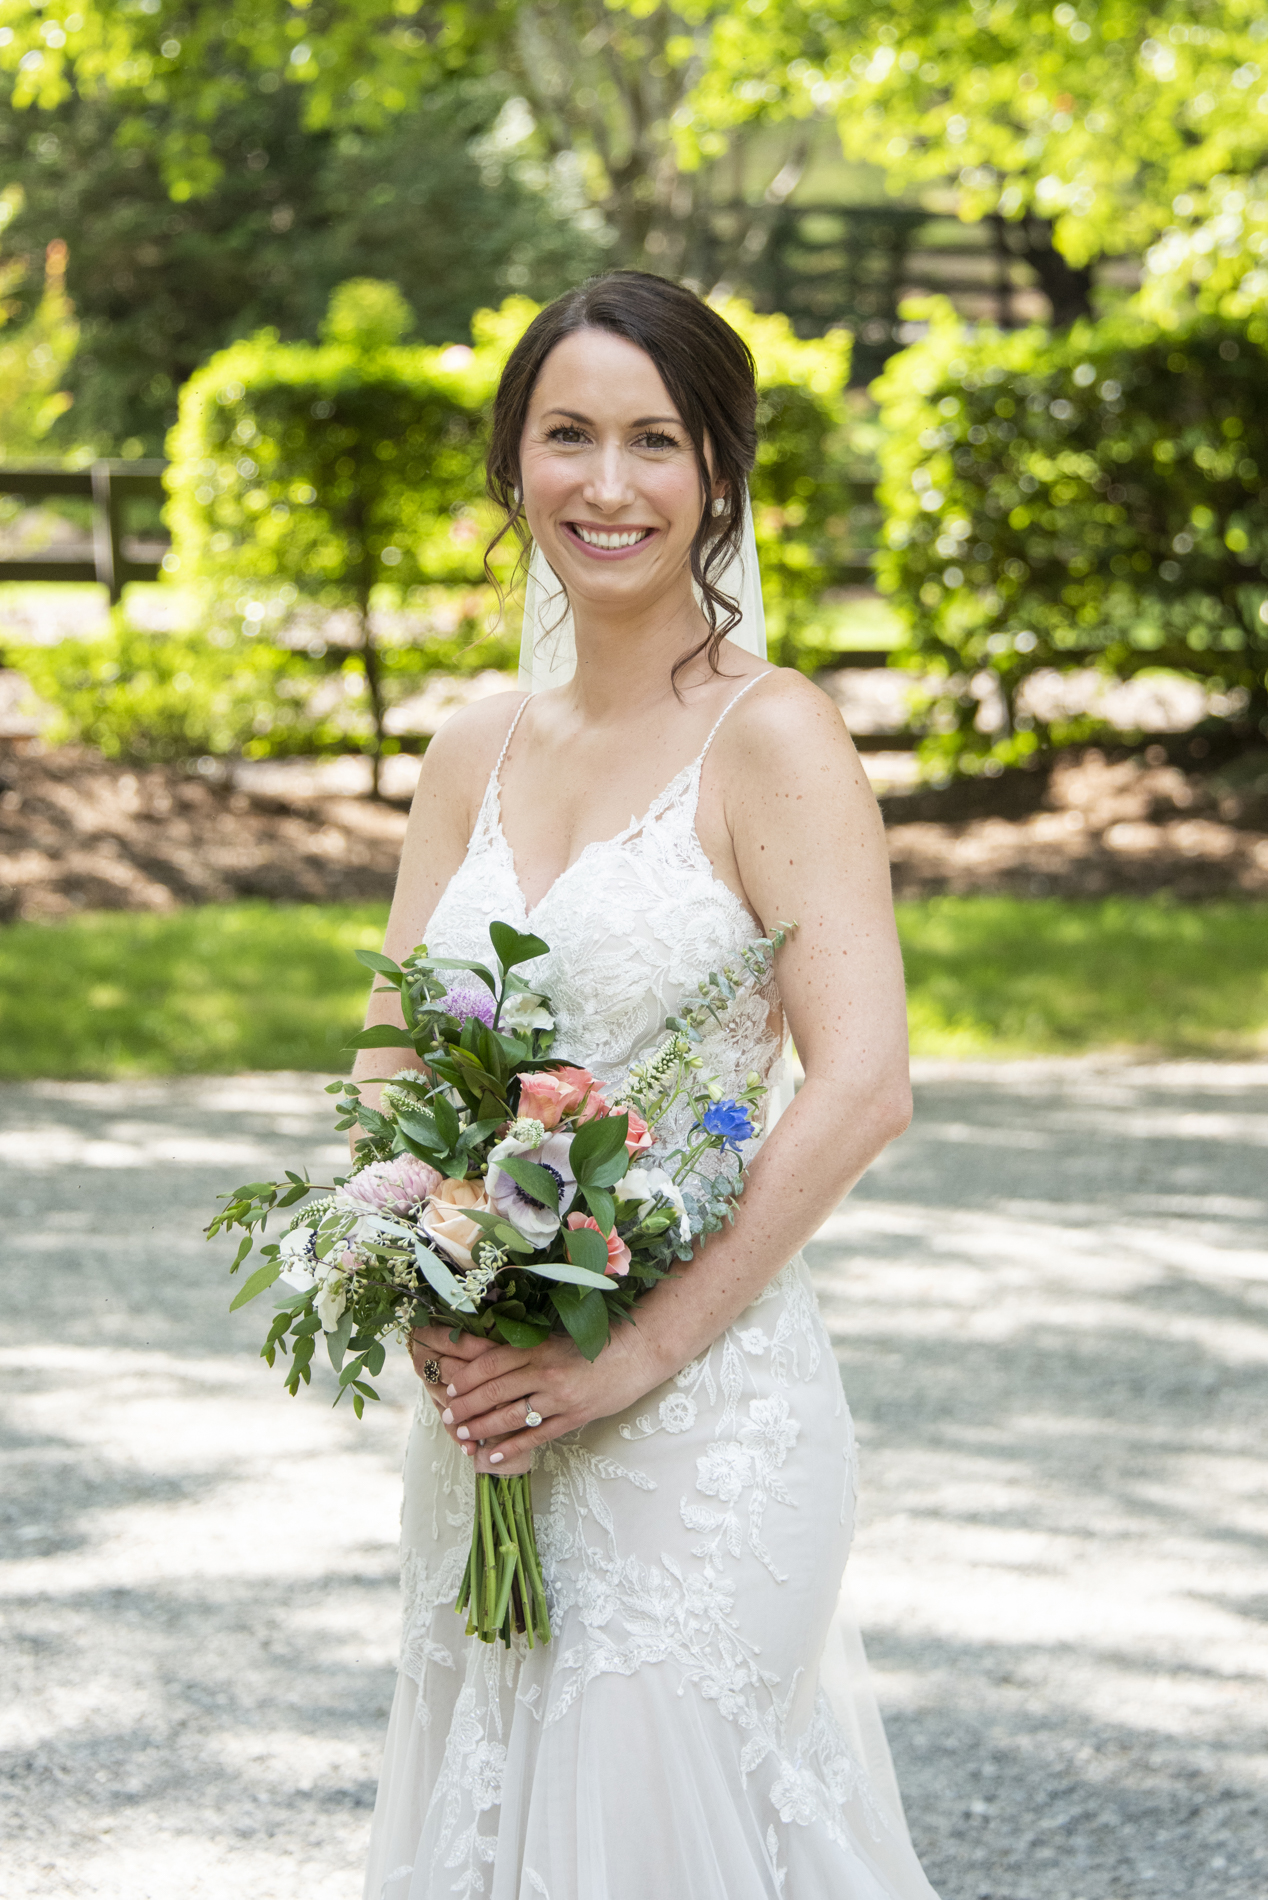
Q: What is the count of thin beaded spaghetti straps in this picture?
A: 2